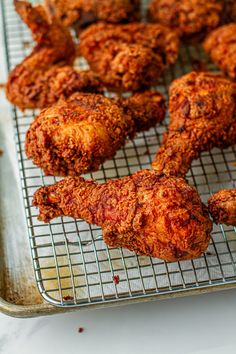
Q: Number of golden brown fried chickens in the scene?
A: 9